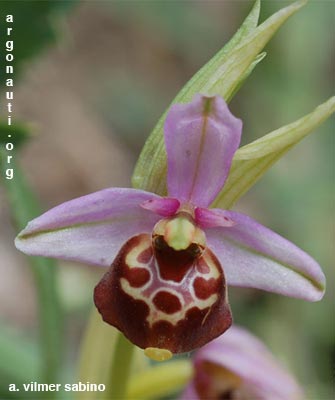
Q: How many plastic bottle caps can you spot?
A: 0